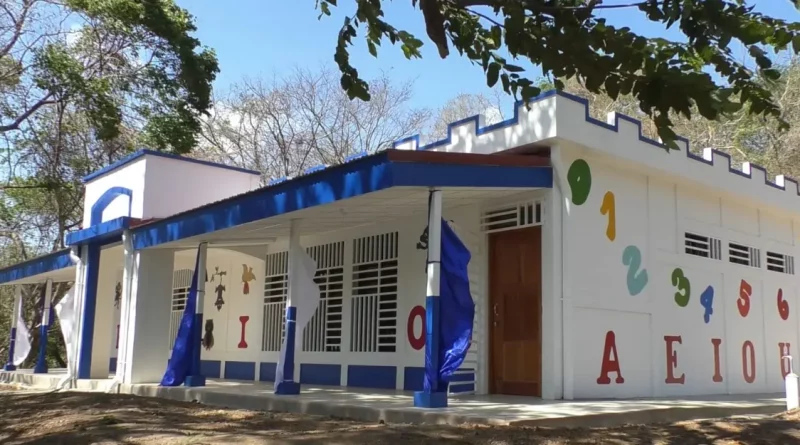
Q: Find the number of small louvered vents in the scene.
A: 3